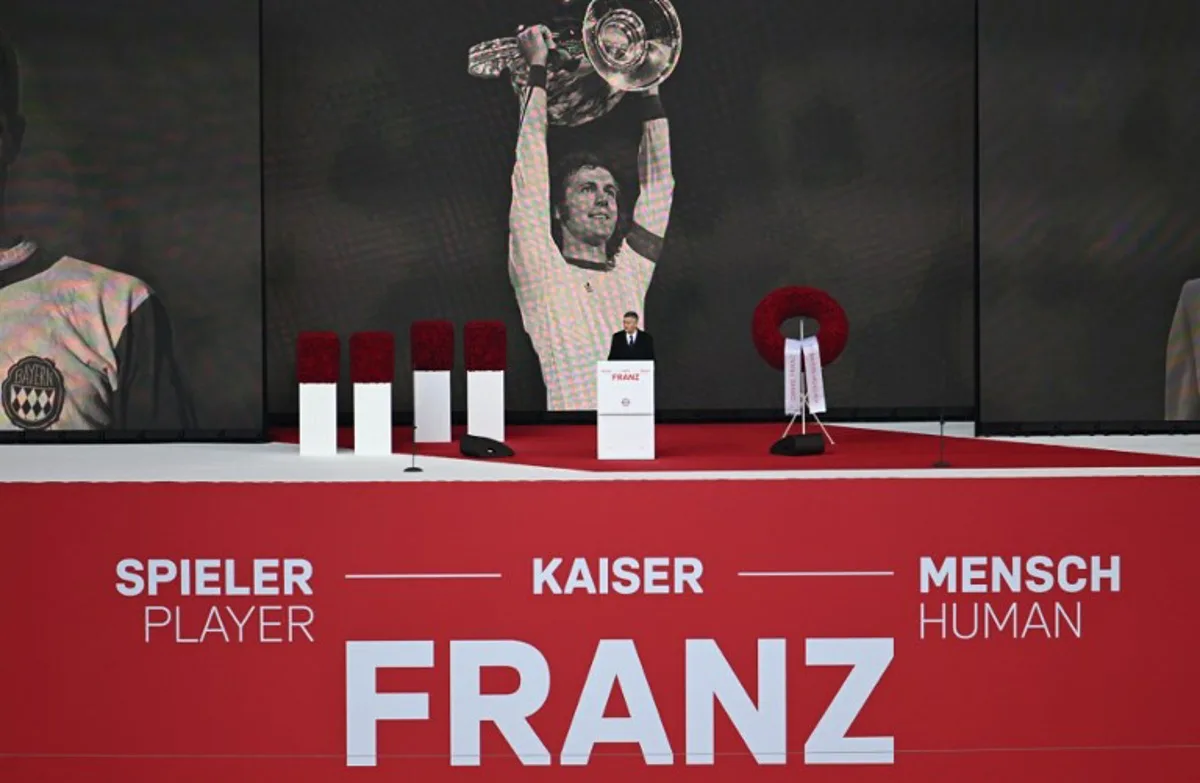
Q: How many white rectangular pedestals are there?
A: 4